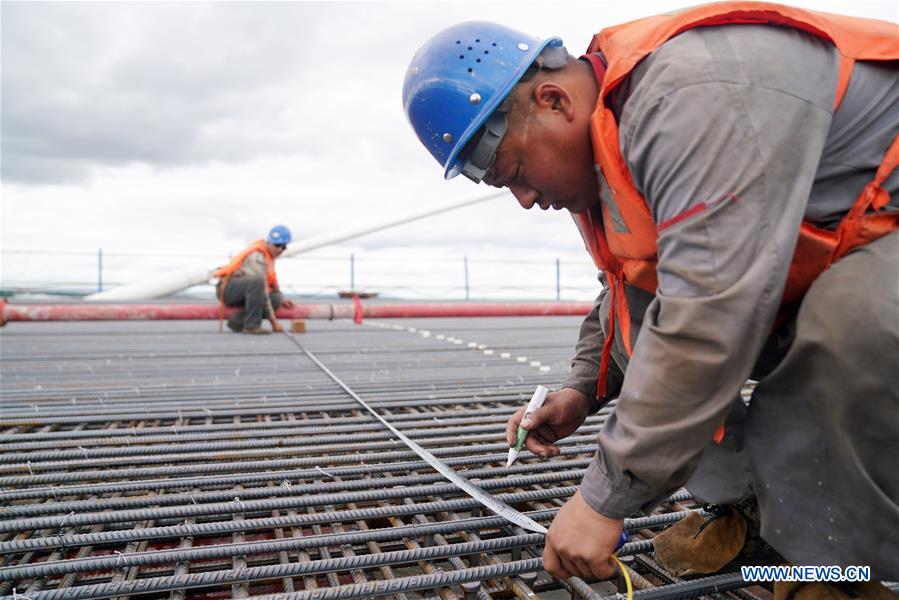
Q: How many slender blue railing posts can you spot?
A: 4